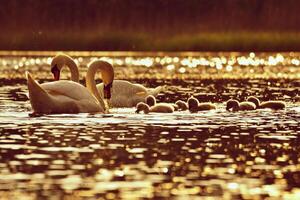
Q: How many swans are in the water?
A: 8